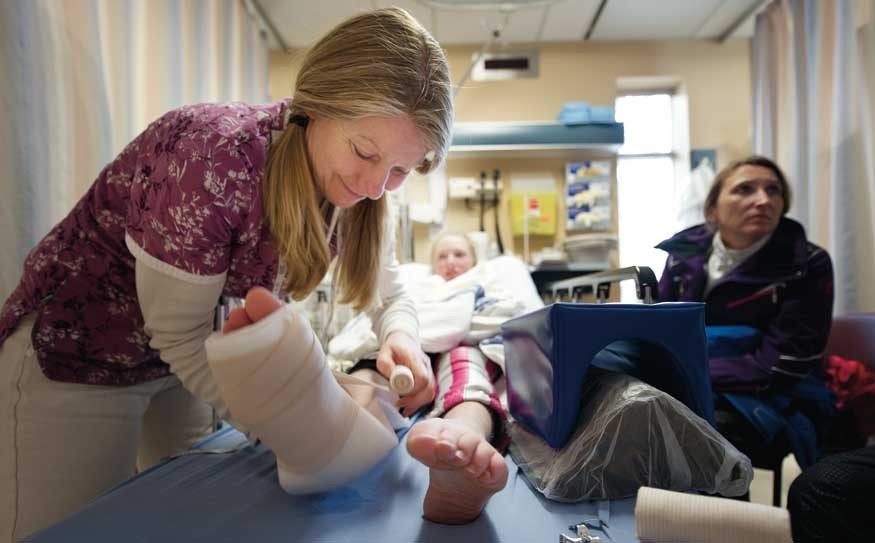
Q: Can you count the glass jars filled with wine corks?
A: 0